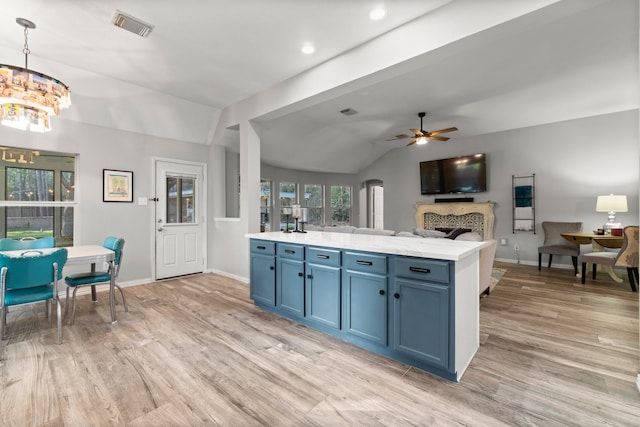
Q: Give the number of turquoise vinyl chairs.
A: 3